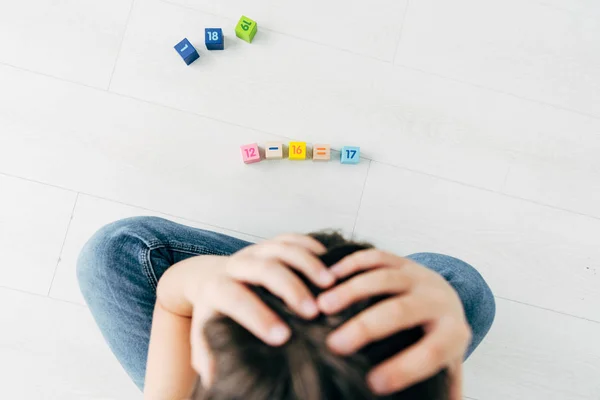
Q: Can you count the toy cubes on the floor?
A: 8